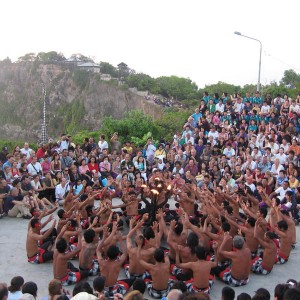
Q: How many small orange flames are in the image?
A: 5